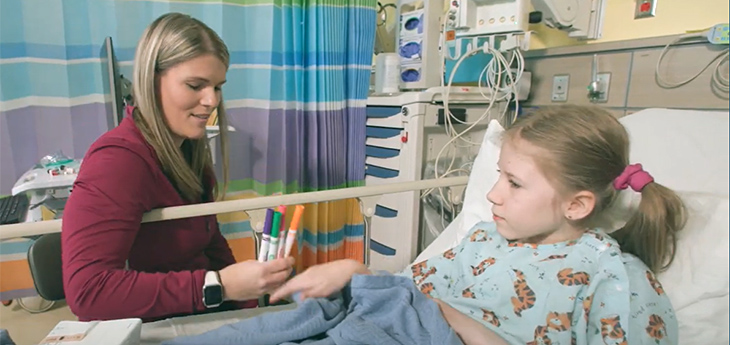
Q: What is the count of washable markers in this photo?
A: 4